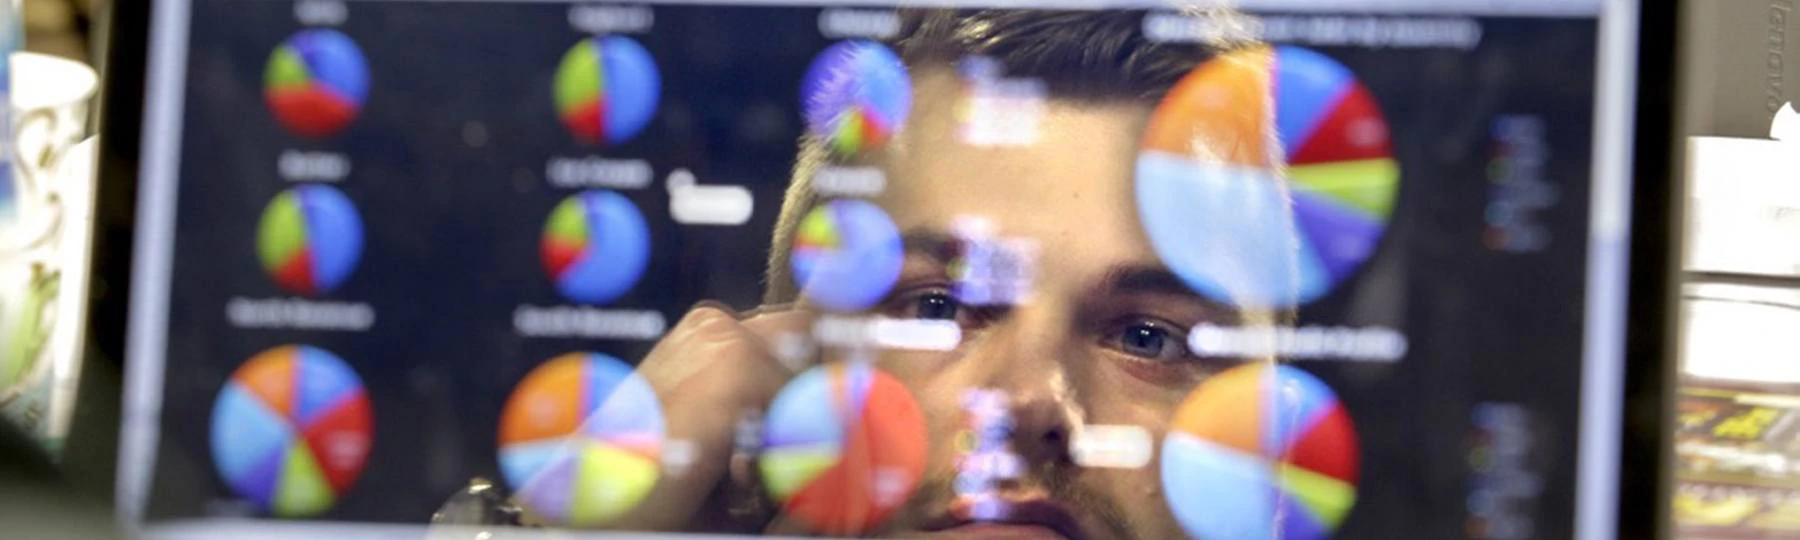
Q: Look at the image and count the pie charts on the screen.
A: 11